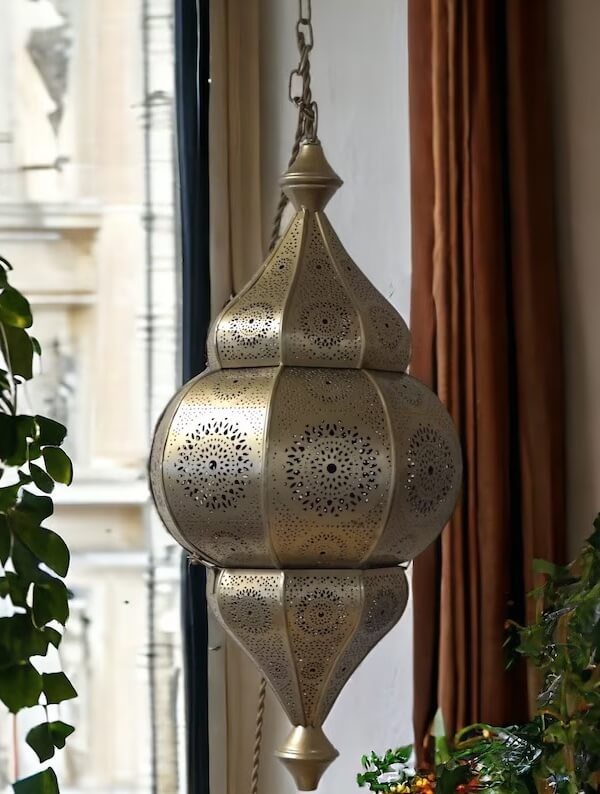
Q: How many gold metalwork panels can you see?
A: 9